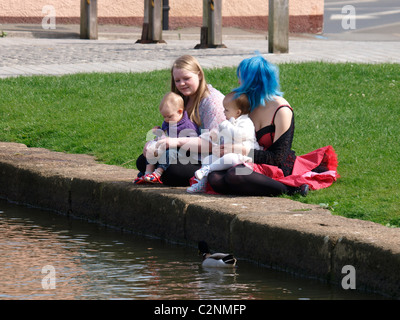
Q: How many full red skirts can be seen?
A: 1